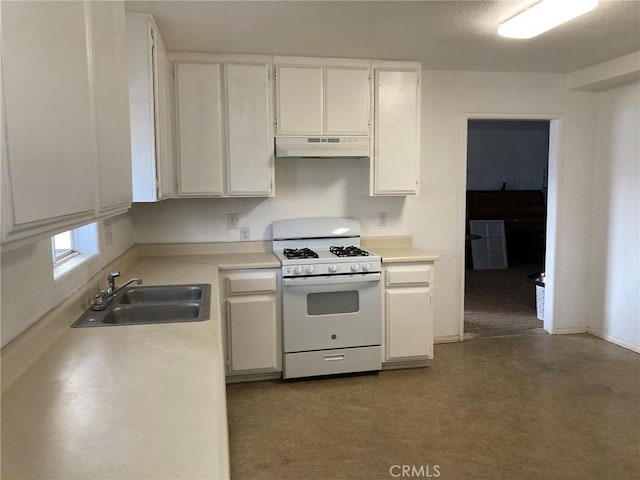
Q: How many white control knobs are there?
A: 5